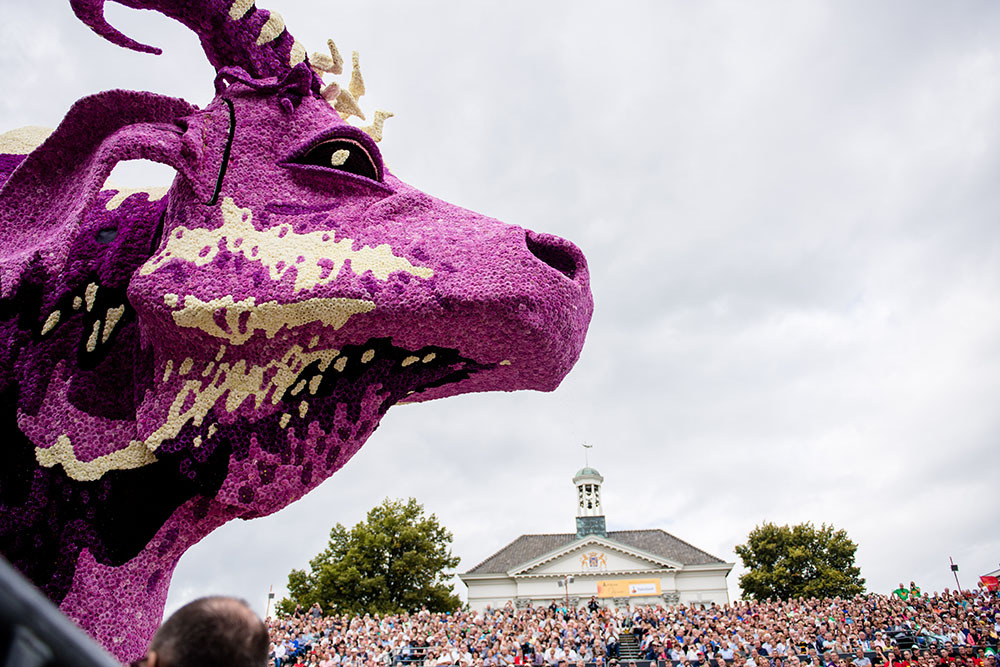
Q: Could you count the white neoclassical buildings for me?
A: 1